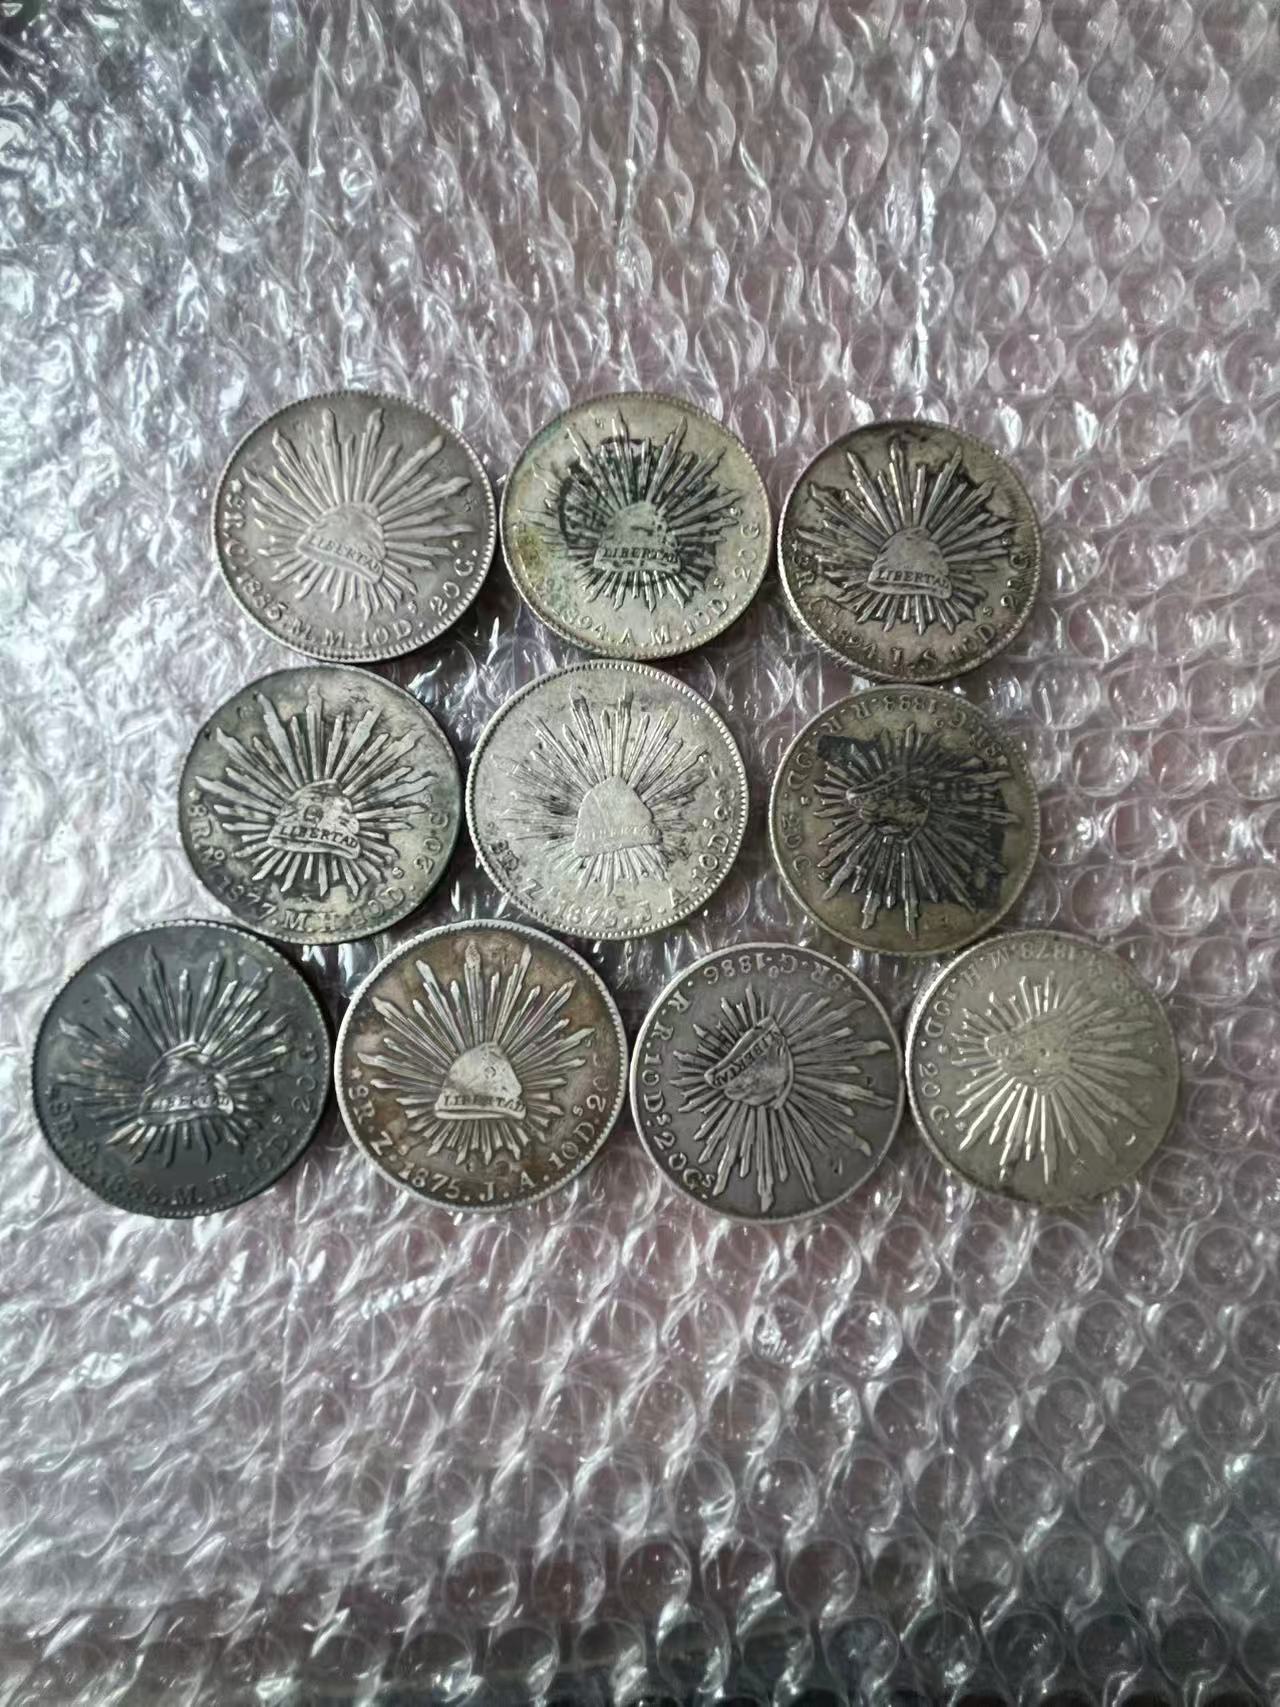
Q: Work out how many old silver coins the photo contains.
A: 10